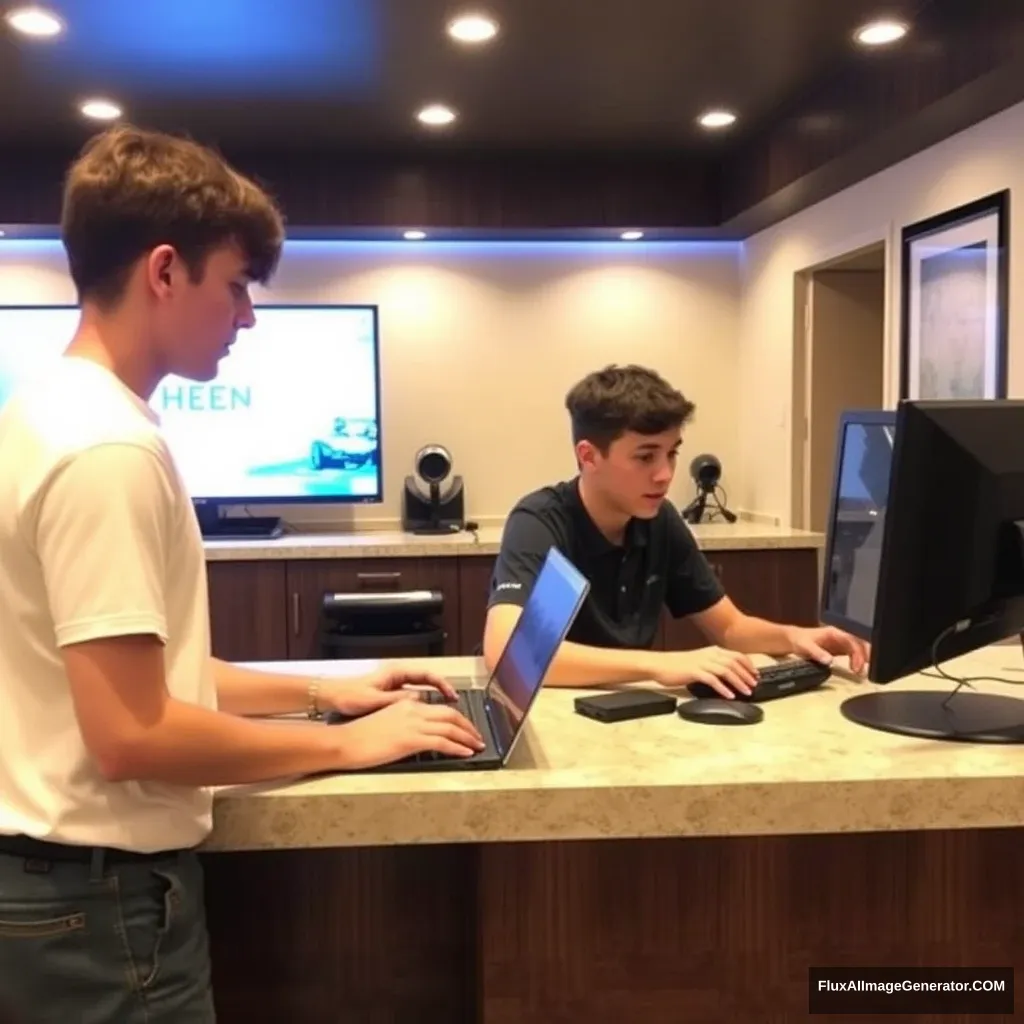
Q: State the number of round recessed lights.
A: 8